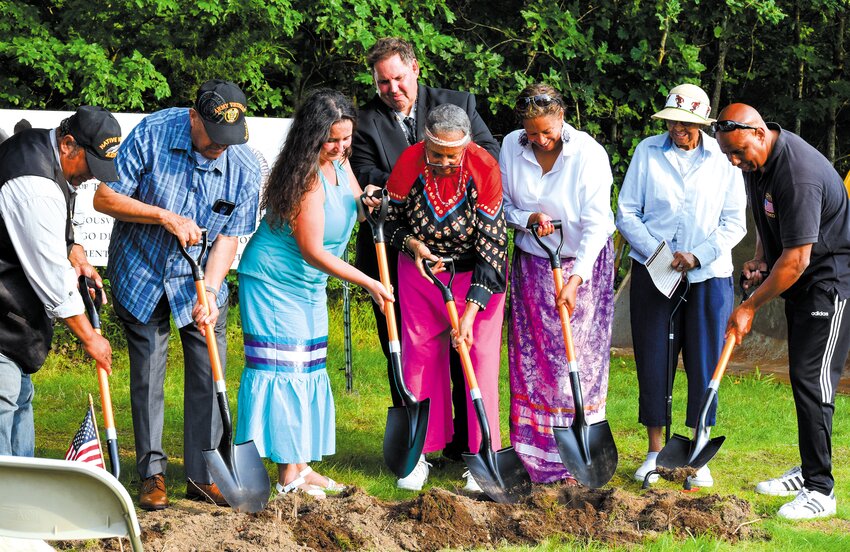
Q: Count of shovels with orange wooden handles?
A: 6